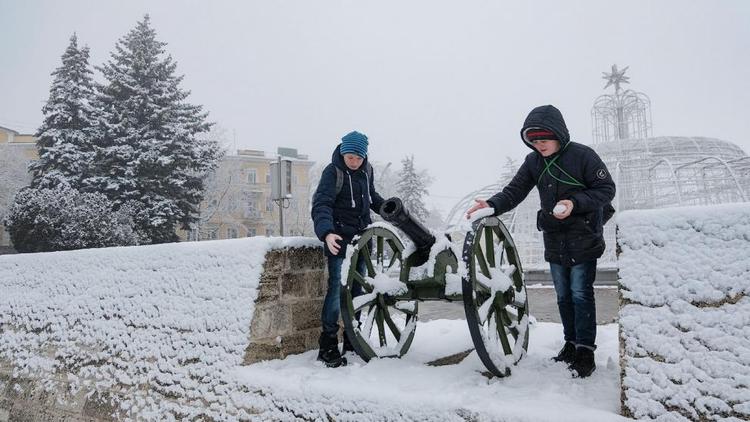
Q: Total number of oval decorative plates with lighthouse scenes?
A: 0